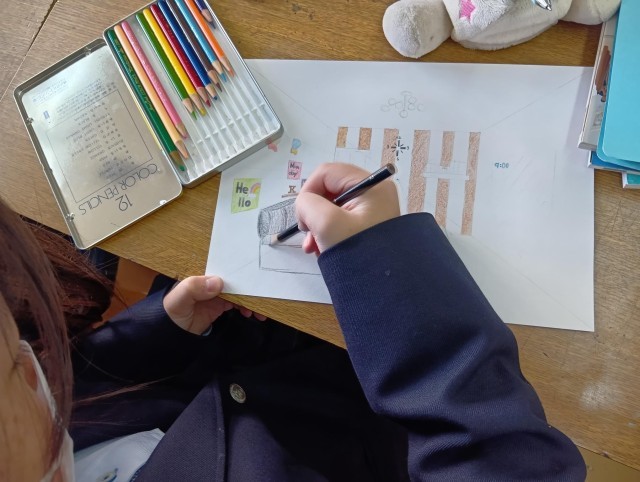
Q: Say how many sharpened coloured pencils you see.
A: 12